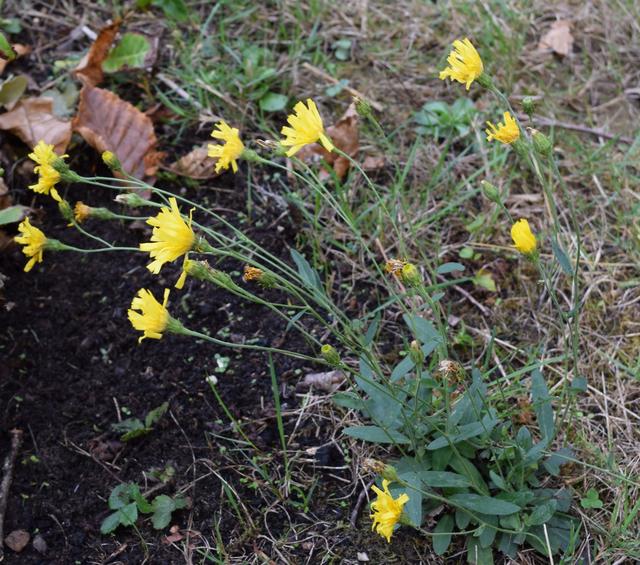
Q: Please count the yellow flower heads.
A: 11